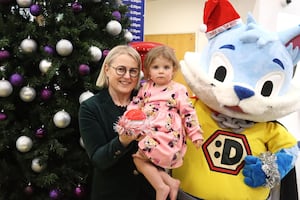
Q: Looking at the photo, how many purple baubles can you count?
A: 14